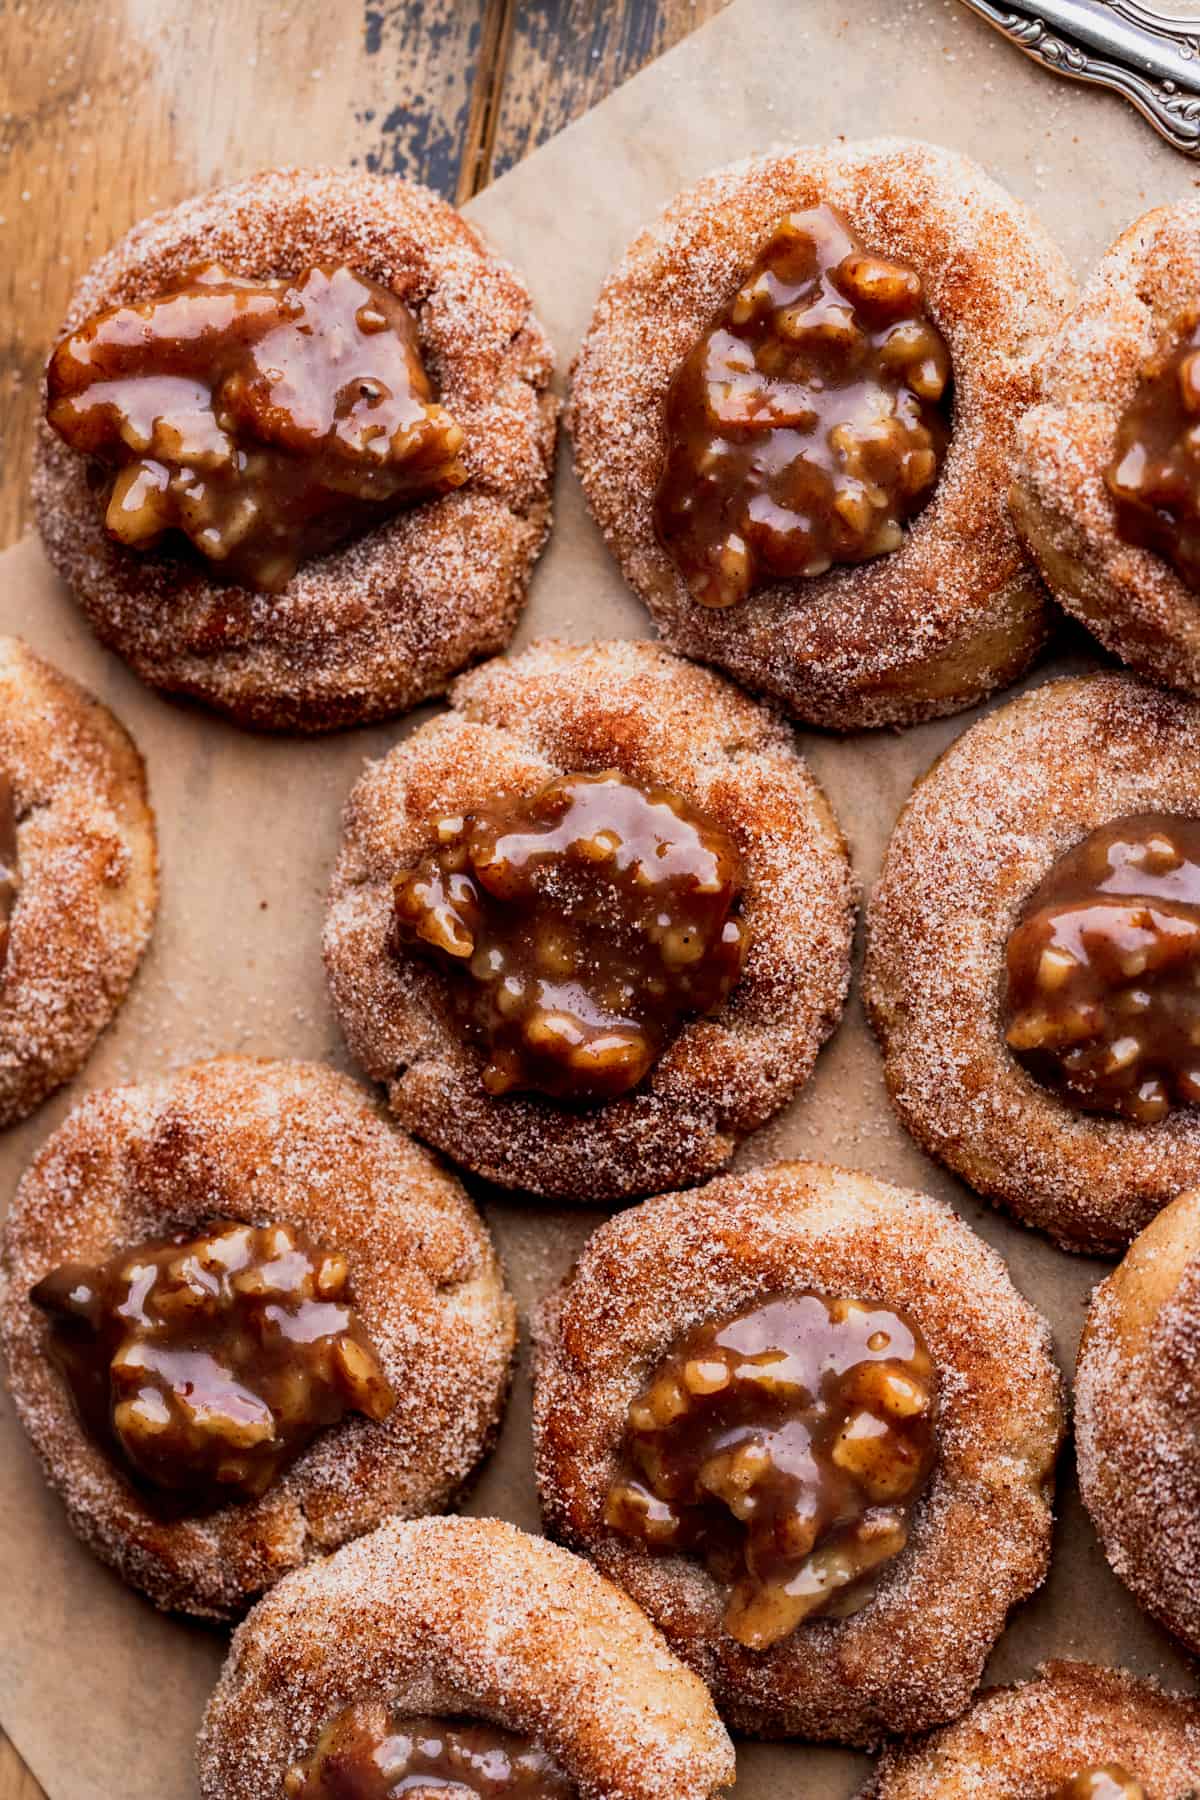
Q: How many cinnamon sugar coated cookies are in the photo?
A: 11